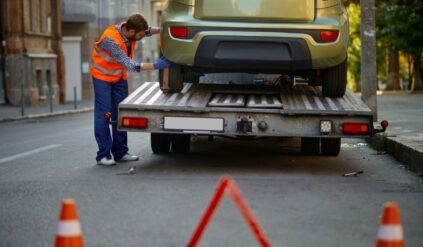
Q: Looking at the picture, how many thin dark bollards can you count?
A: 3